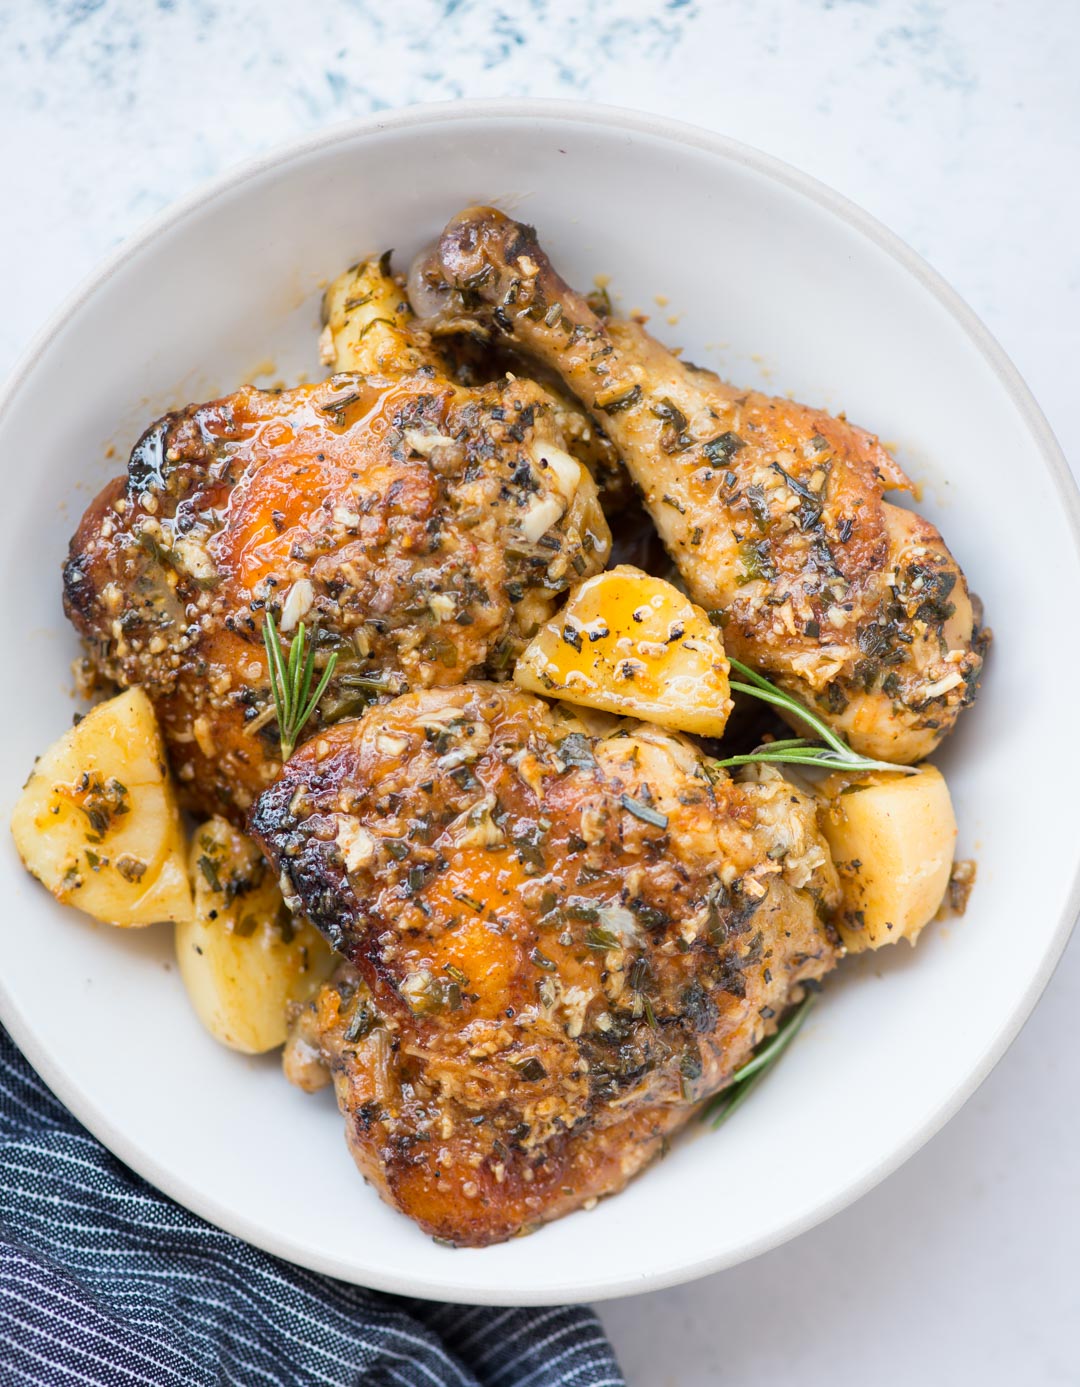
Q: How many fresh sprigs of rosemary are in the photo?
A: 3